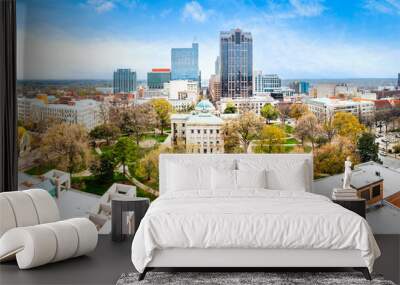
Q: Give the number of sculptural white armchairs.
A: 1